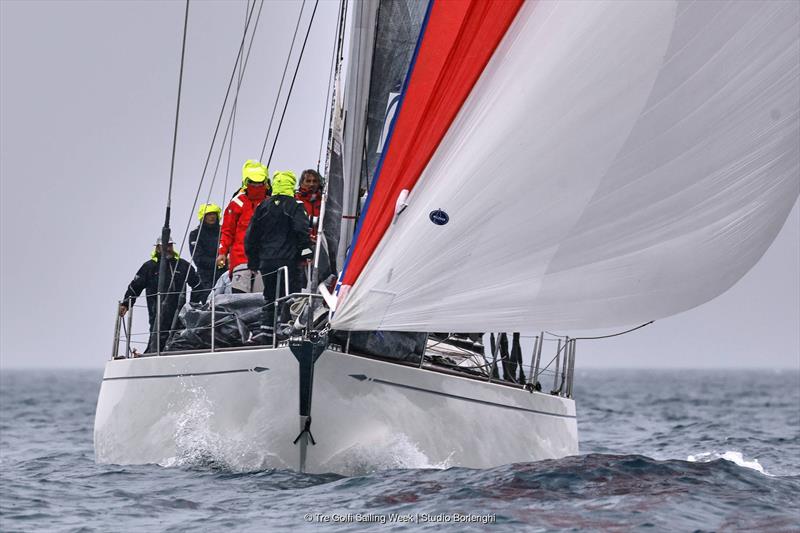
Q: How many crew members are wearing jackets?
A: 5